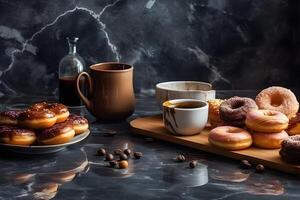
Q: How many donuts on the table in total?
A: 14